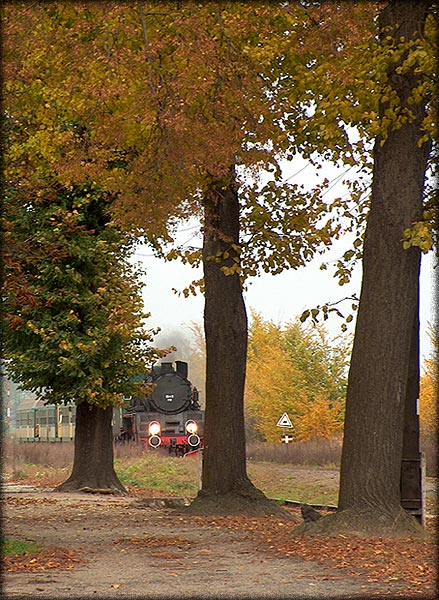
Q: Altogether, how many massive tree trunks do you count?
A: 3